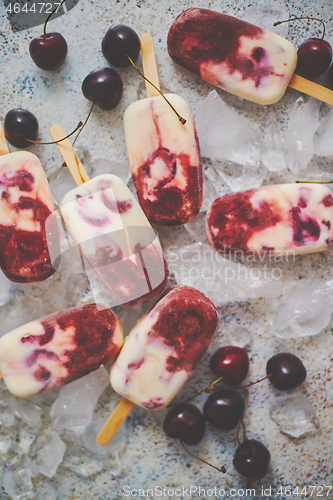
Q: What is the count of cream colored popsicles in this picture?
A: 7